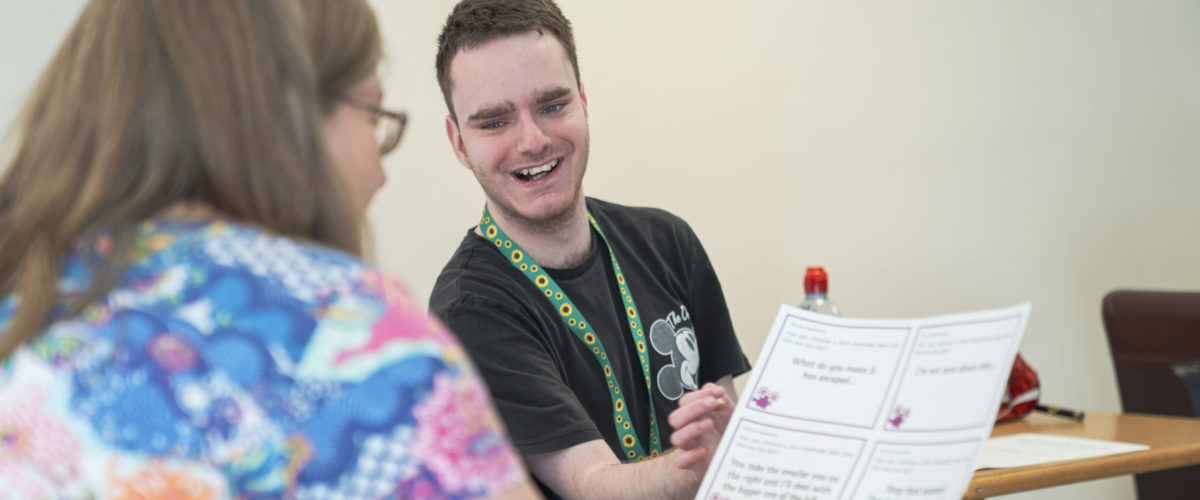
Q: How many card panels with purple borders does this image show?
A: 4